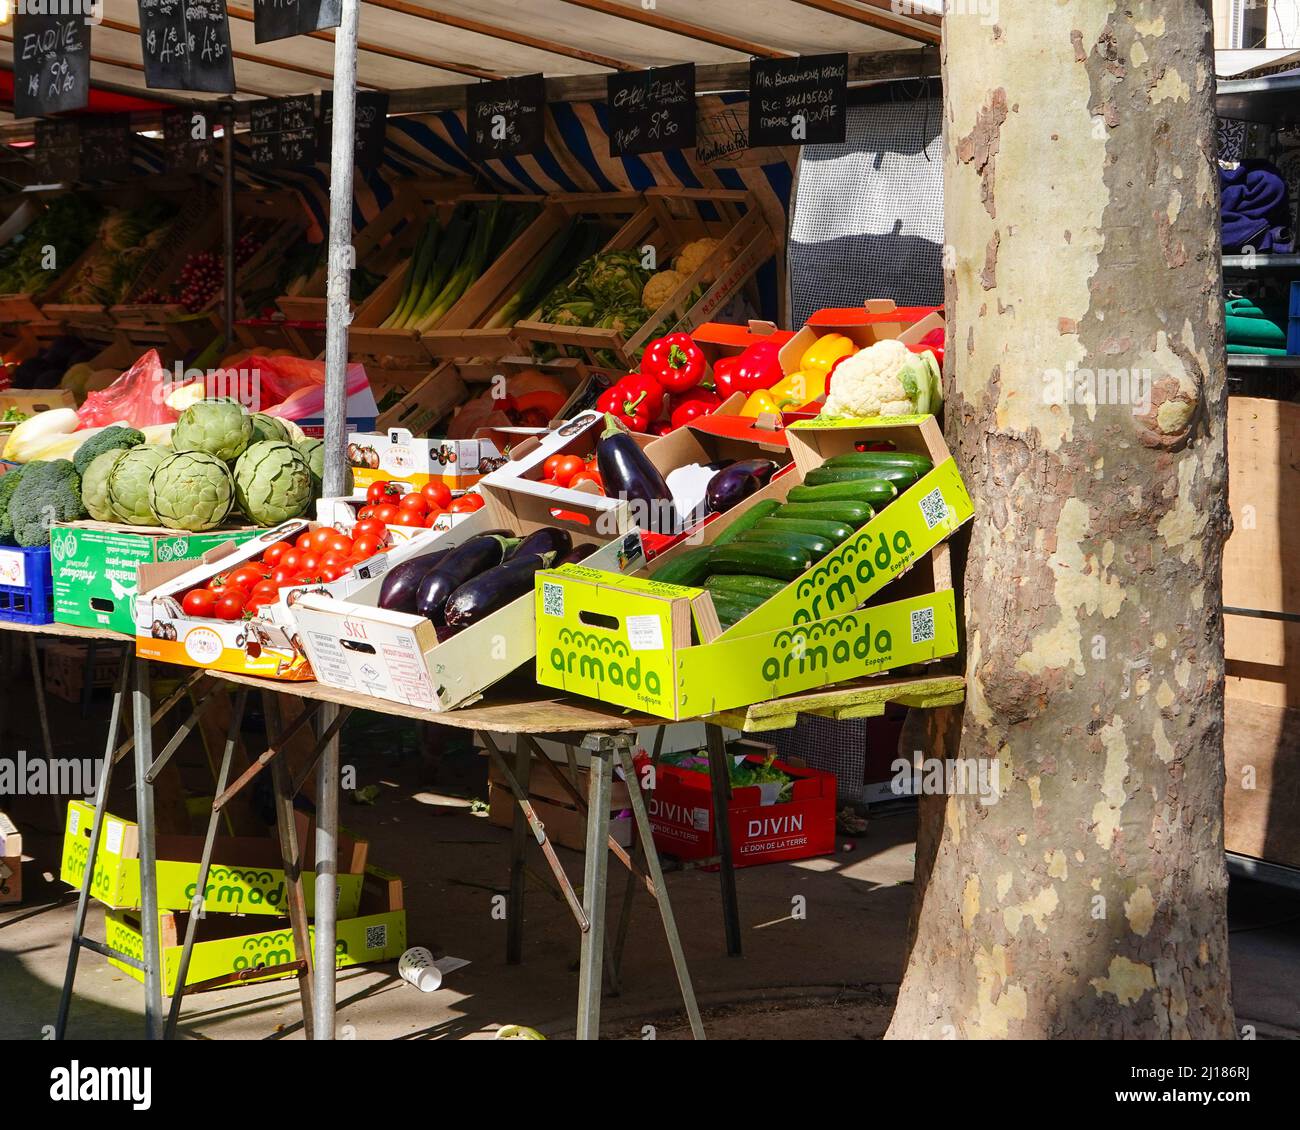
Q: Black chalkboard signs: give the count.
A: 11